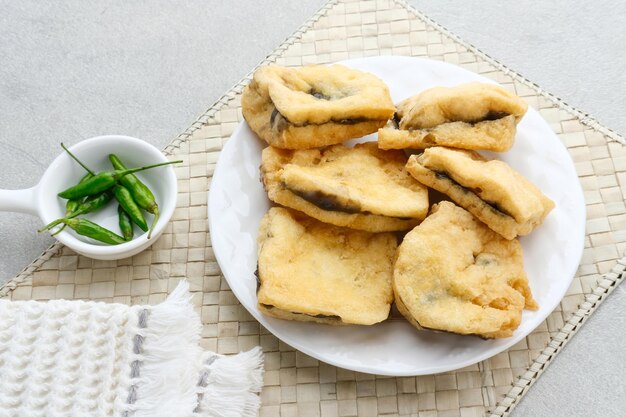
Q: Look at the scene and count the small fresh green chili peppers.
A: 7